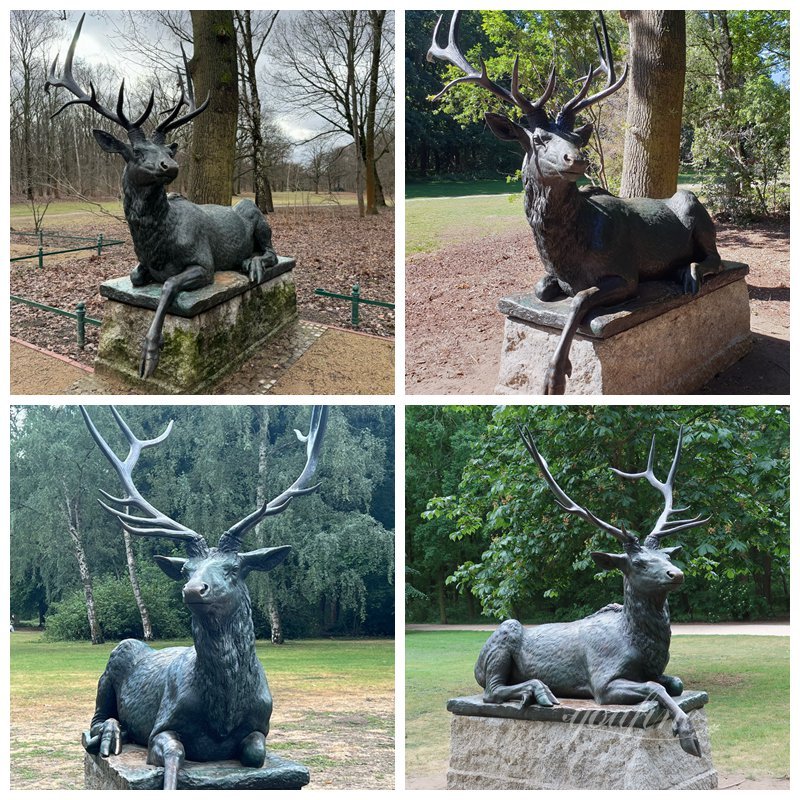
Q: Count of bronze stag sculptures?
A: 4